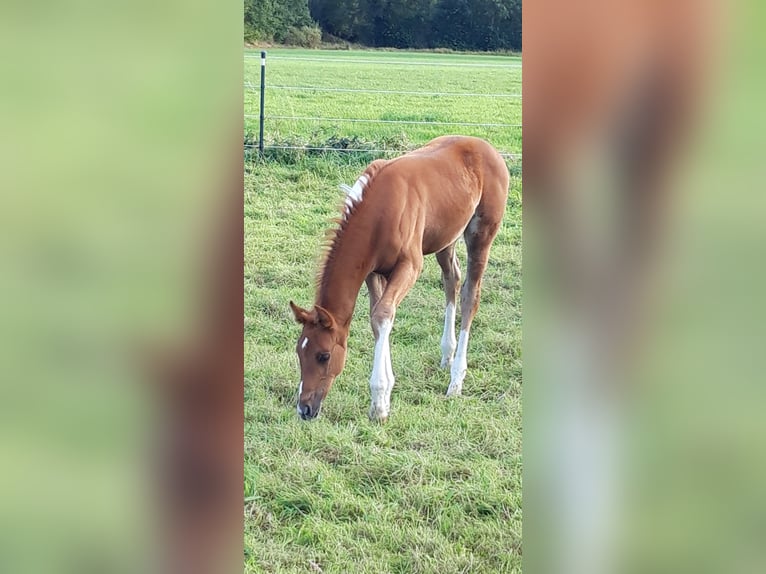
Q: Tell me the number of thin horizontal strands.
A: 4